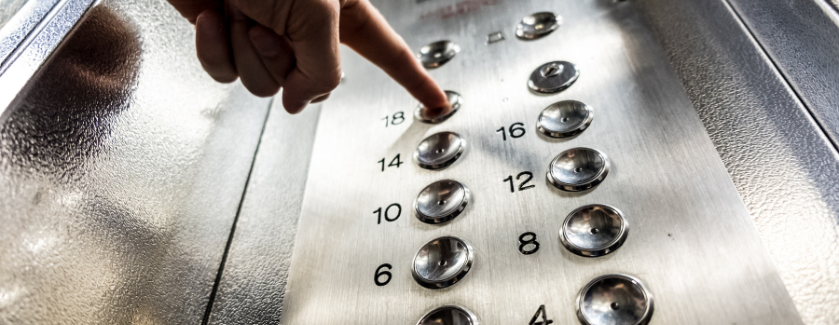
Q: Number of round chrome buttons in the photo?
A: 12